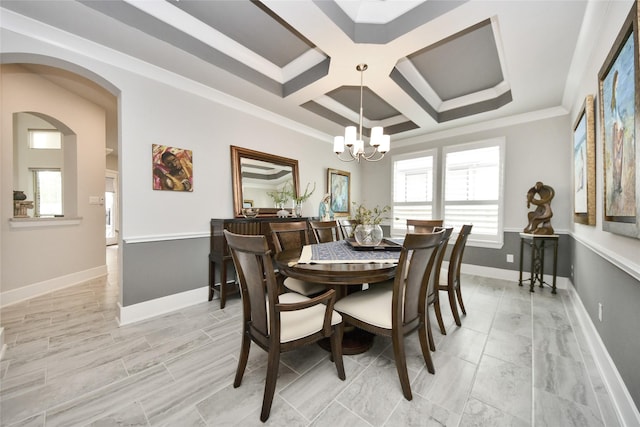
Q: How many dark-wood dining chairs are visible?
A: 8